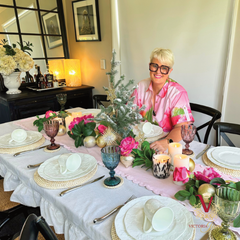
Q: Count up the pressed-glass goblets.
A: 5